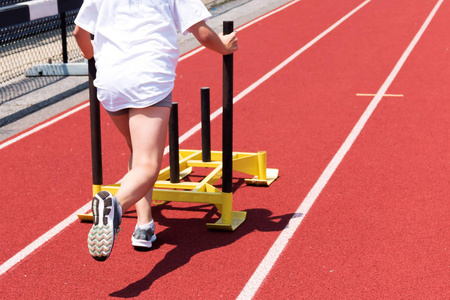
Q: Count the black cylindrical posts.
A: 4